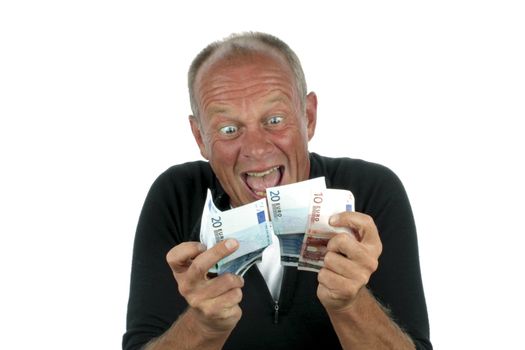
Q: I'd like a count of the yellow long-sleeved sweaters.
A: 0